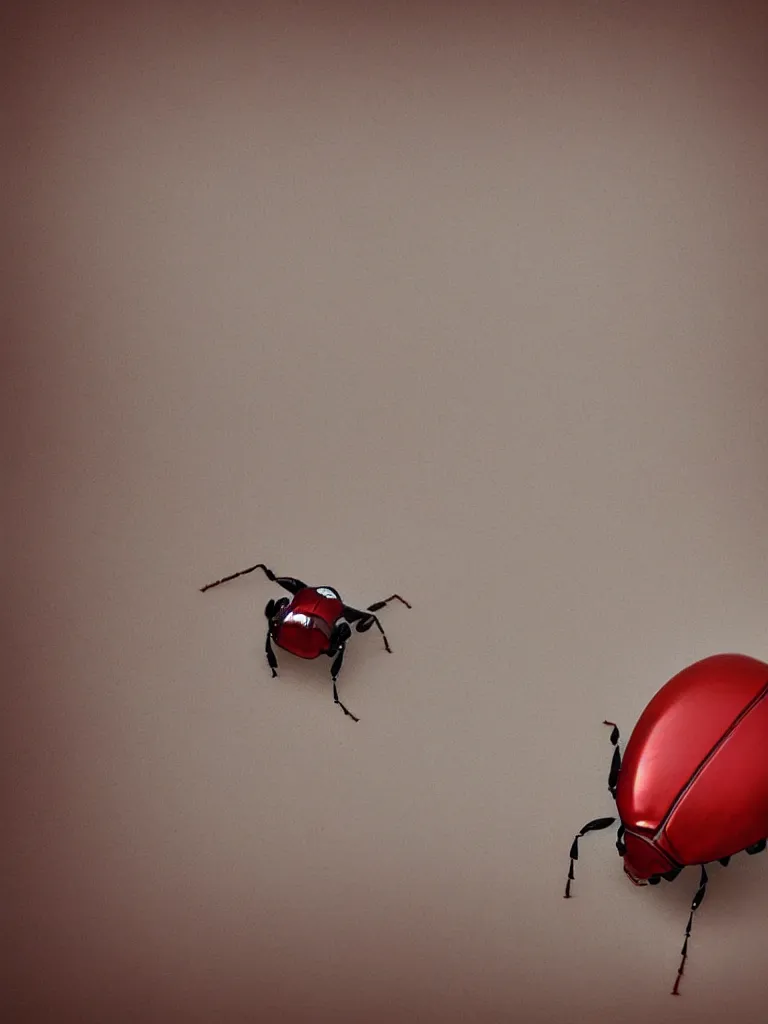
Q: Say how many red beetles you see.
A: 2